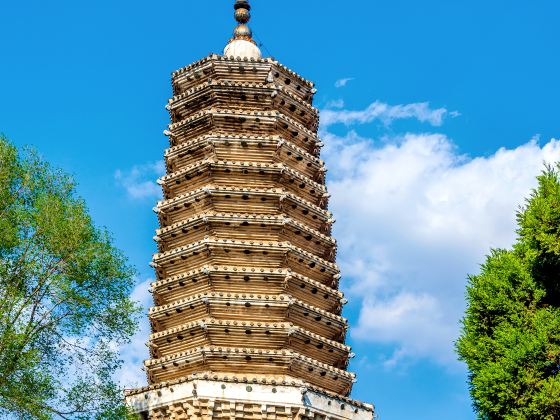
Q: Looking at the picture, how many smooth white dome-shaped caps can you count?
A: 1